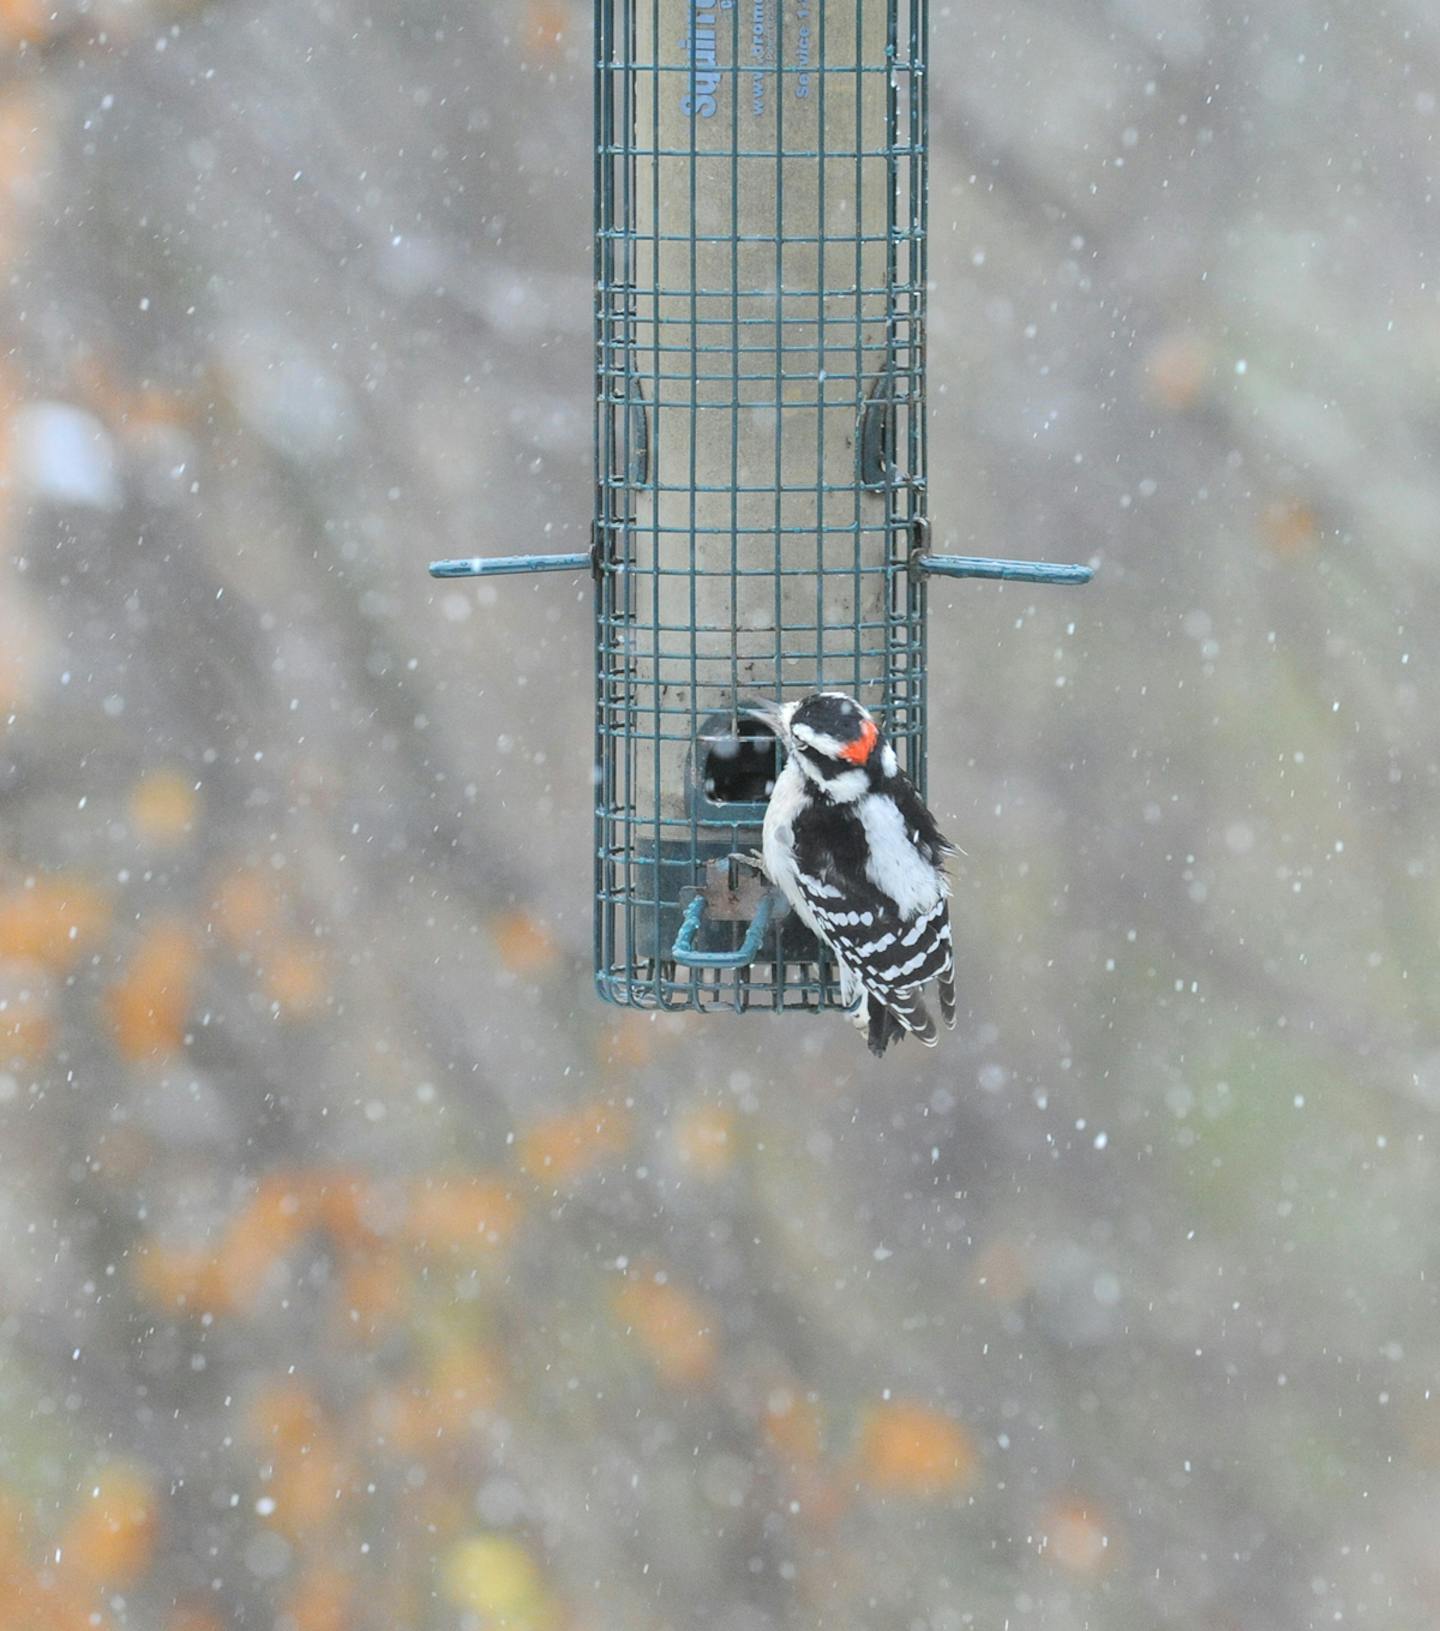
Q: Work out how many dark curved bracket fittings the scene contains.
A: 2